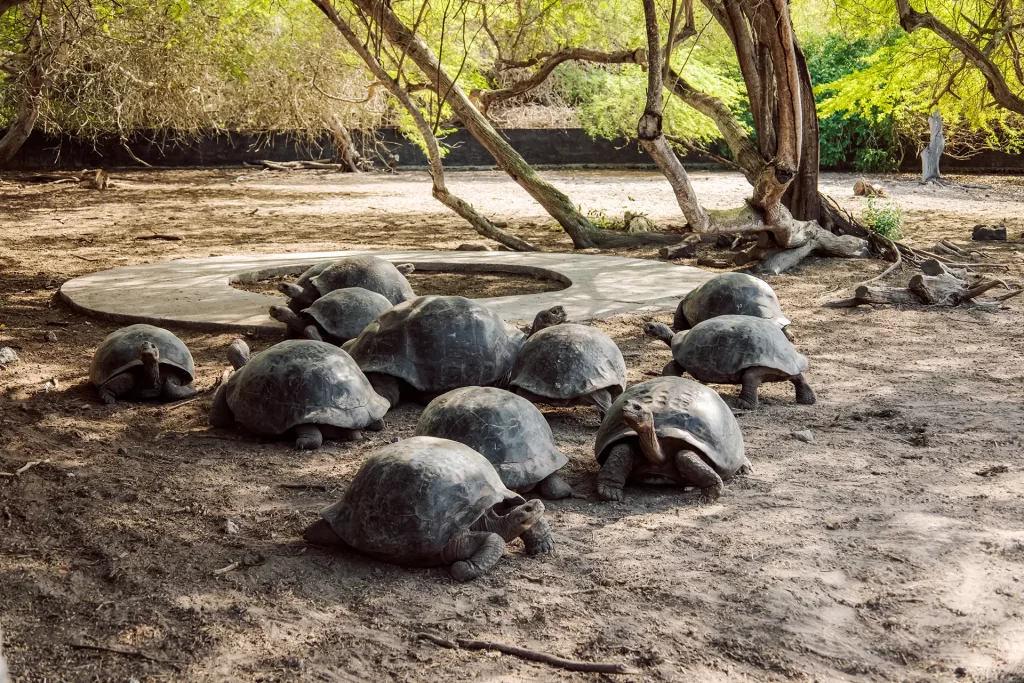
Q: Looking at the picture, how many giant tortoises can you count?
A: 12